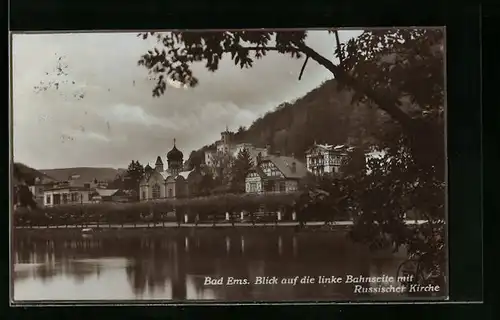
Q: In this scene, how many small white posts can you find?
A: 5